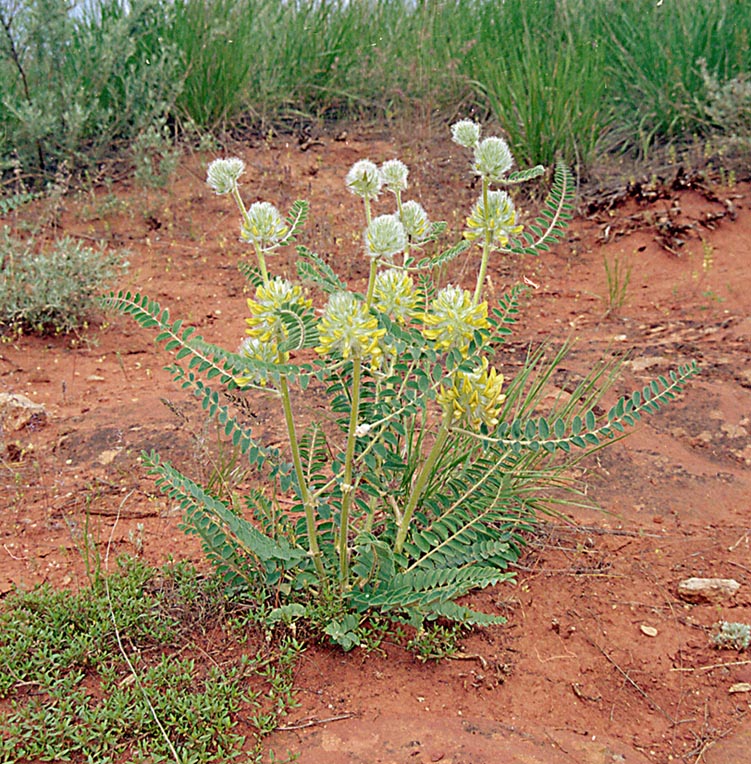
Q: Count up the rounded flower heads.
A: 15